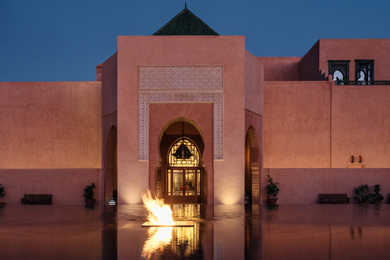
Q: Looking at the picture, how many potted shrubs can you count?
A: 5